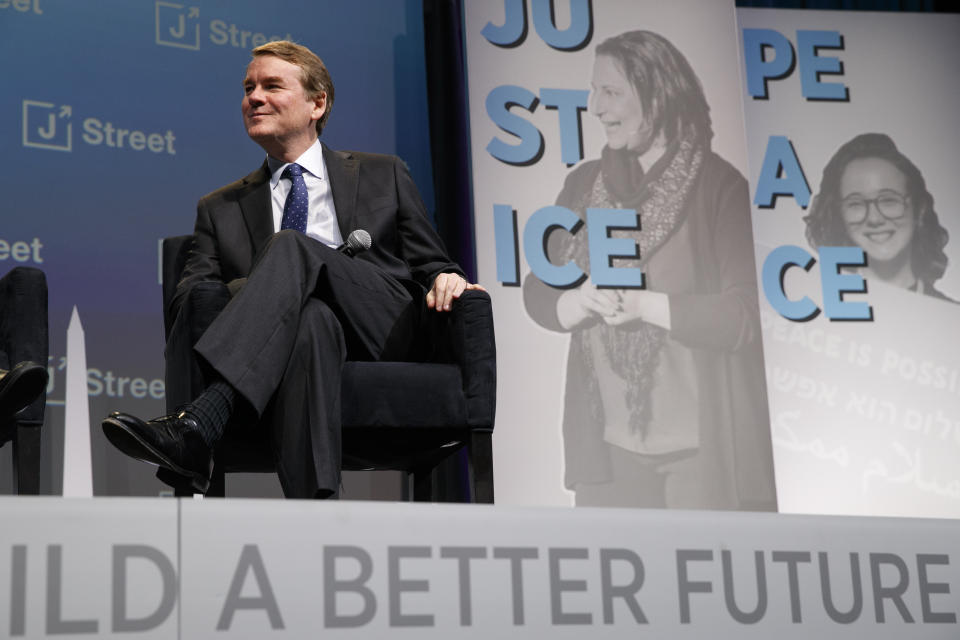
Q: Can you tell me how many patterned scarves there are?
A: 1